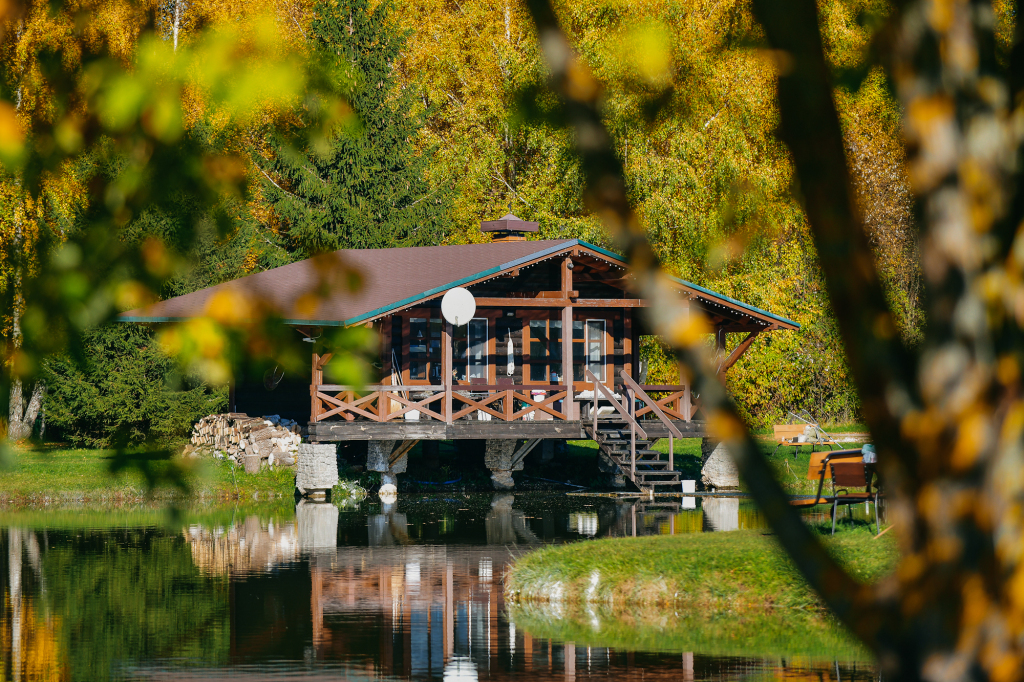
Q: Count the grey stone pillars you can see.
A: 5